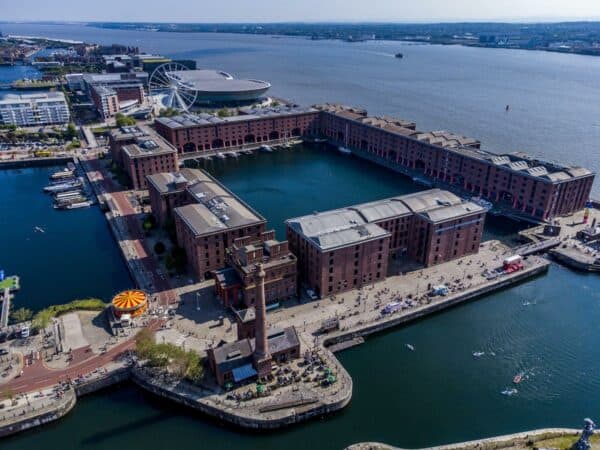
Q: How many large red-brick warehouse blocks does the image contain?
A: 5